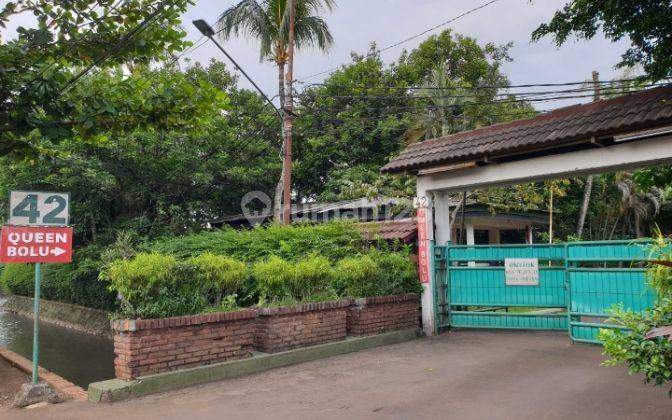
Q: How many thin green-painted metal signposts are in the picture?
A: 1